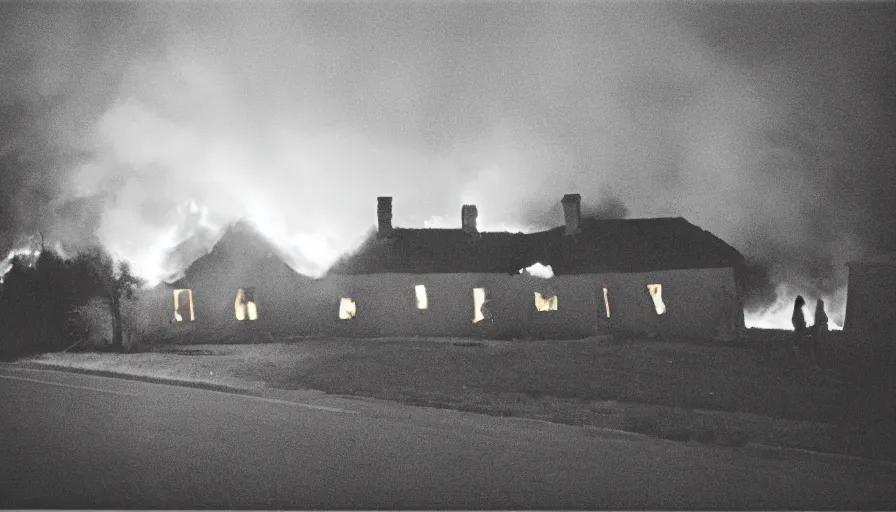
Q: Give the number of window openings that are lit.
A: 8